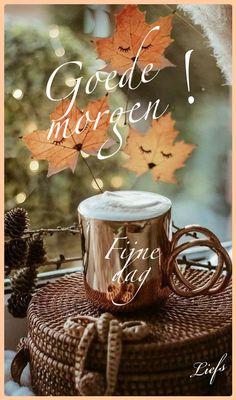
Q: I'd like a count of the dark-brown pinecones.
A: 5